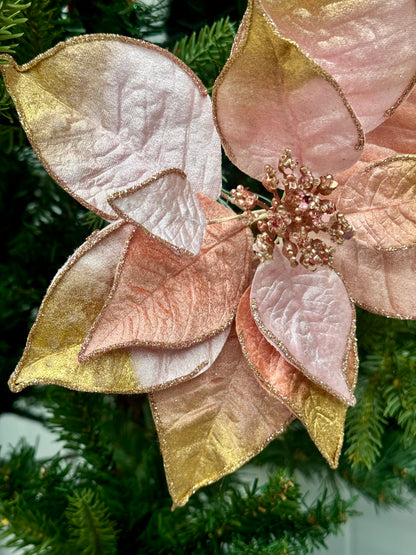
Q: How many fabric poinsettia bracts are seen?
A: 12